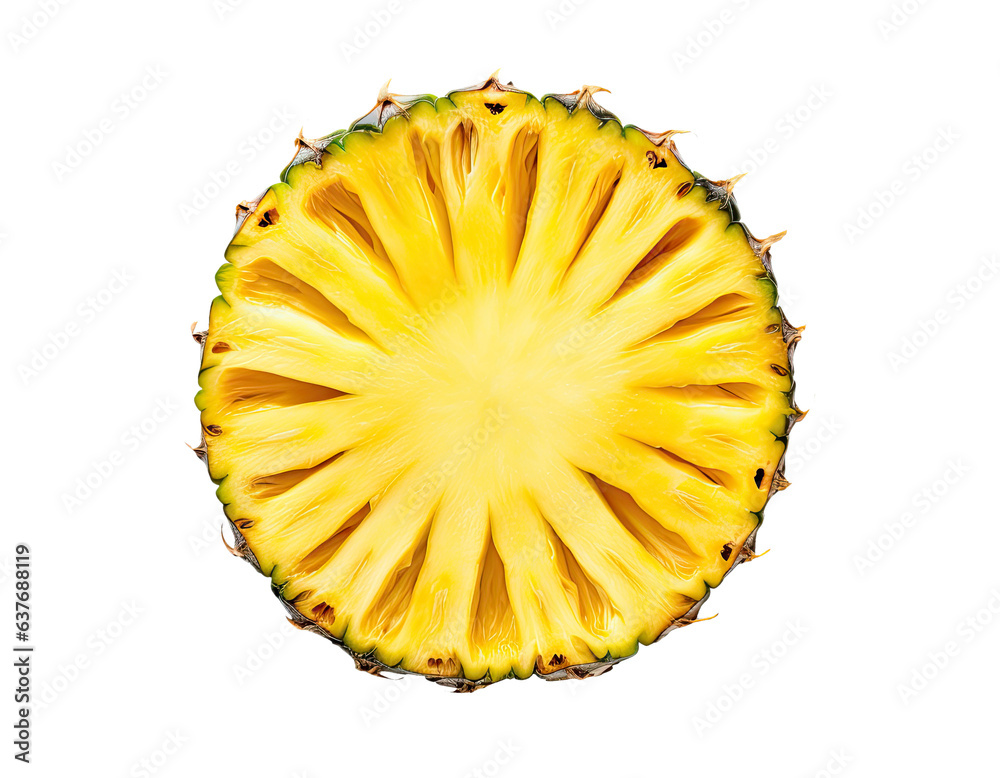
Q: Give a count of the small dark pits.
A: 14